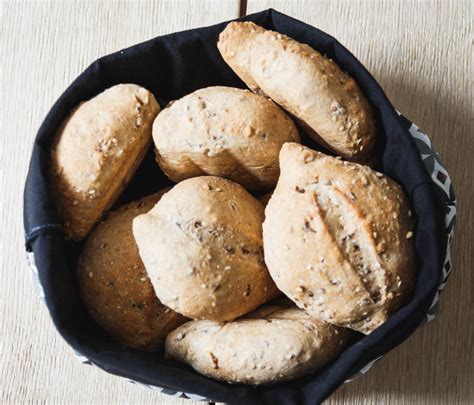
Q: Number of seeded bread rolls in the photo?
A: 7